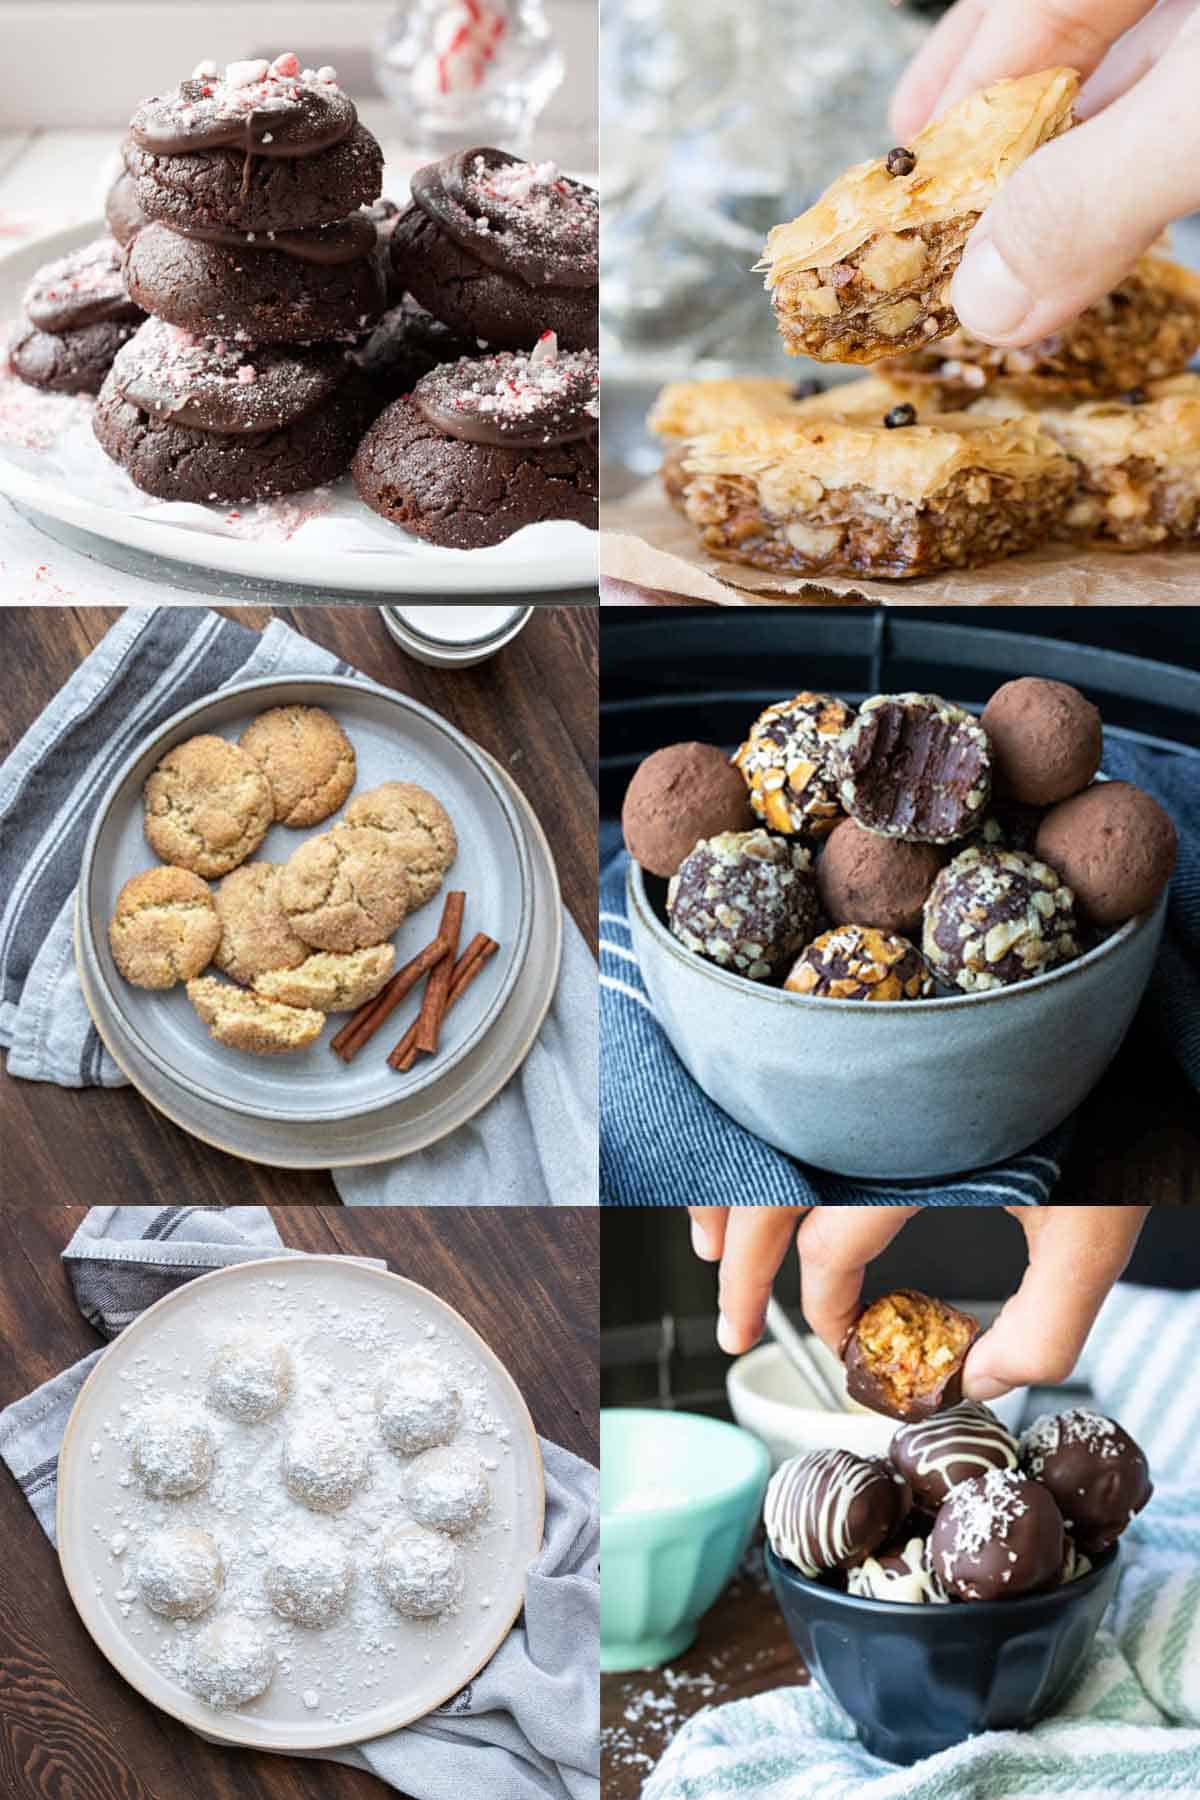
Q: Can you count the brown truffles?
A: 4